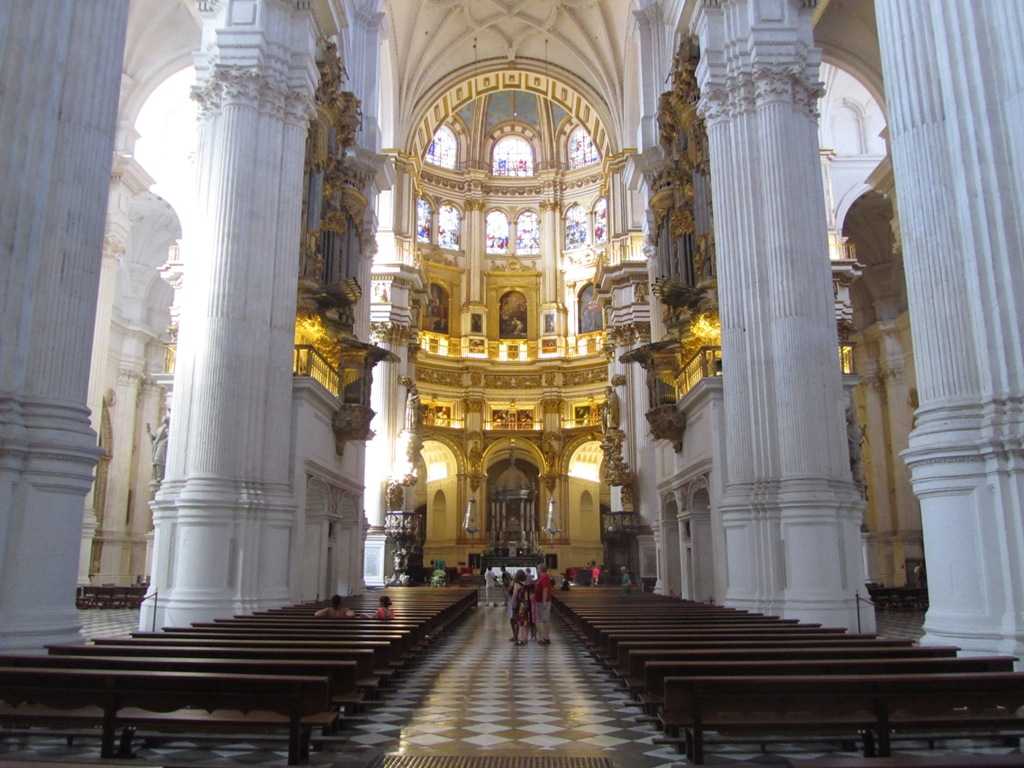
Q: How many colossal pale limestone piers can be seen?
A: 4